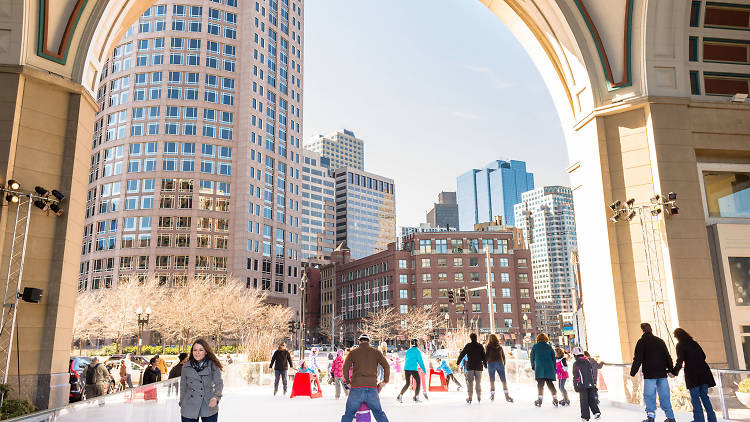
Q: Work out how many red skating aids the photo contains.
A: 2